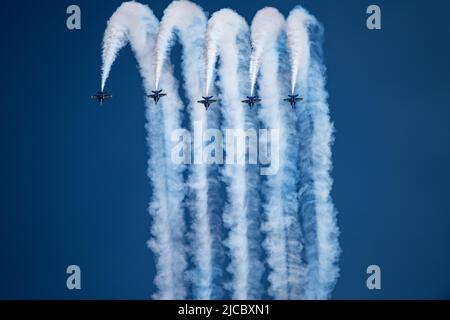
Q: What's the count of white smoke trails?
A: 5